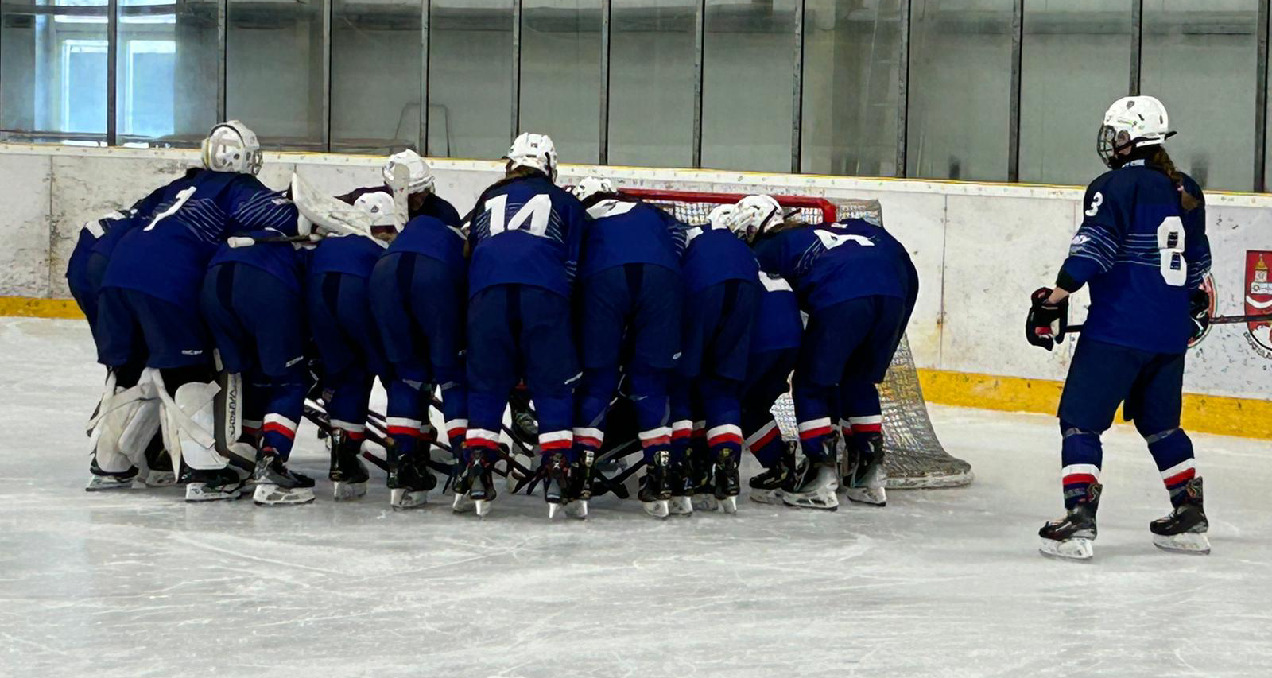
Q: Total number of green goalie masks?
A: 0